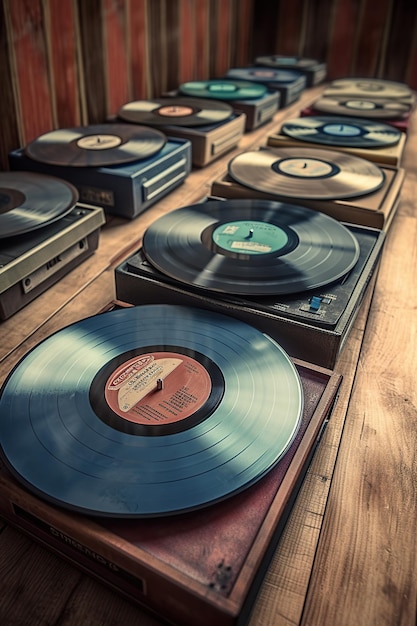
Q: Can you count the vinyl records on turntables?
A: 12